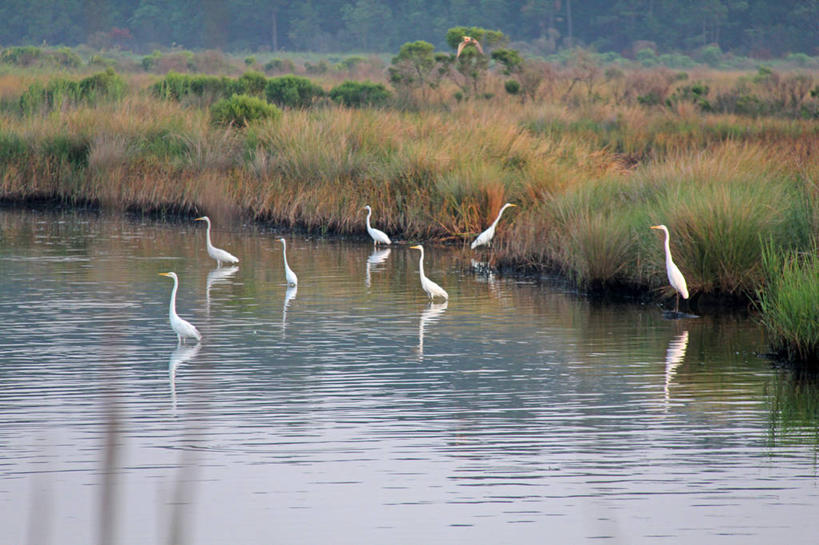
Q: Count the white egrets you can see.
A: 7